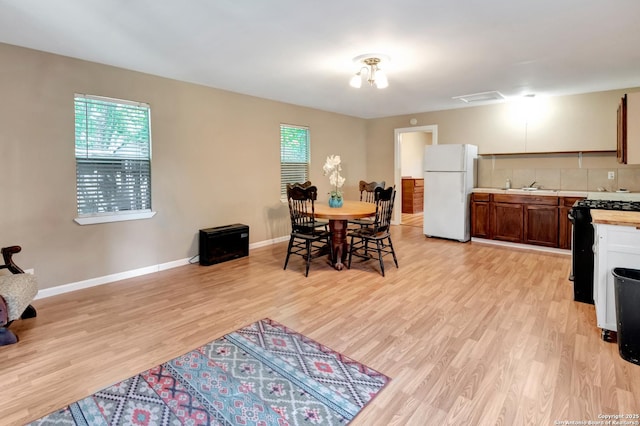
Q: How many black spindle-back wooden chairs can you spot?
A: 4